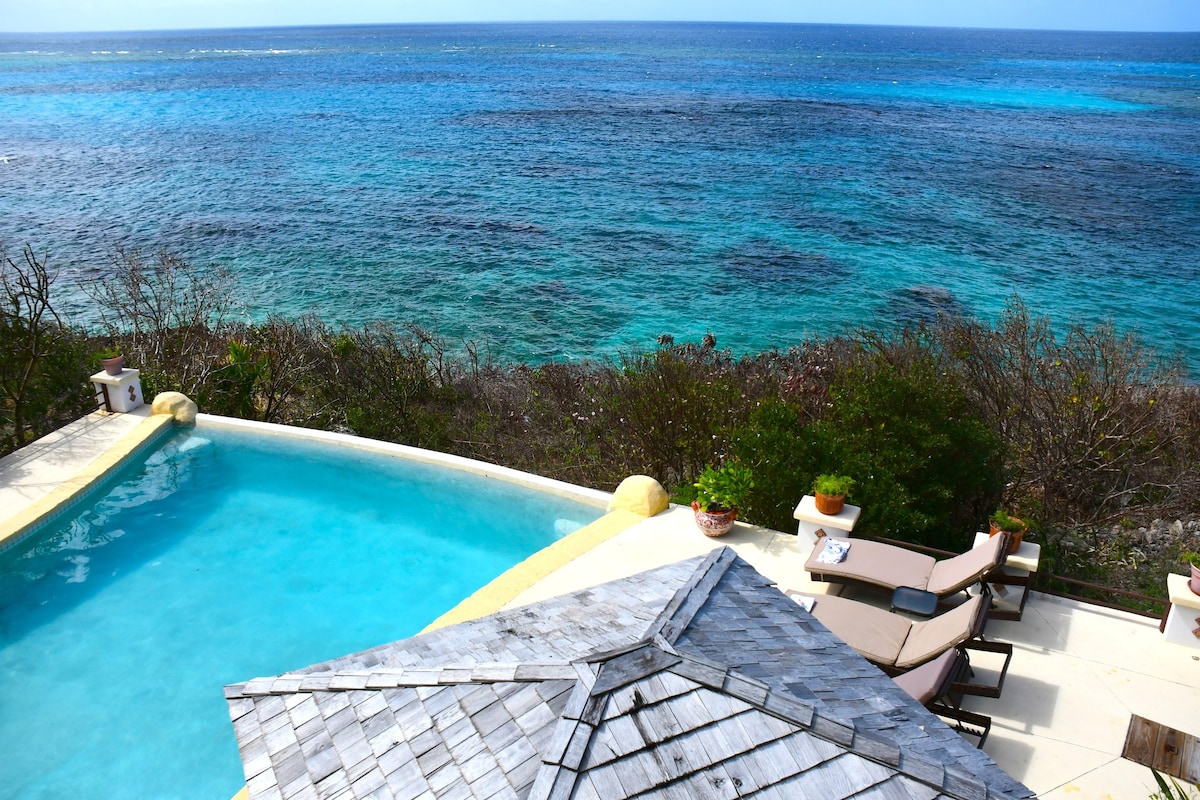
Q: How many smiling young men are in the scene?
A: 0